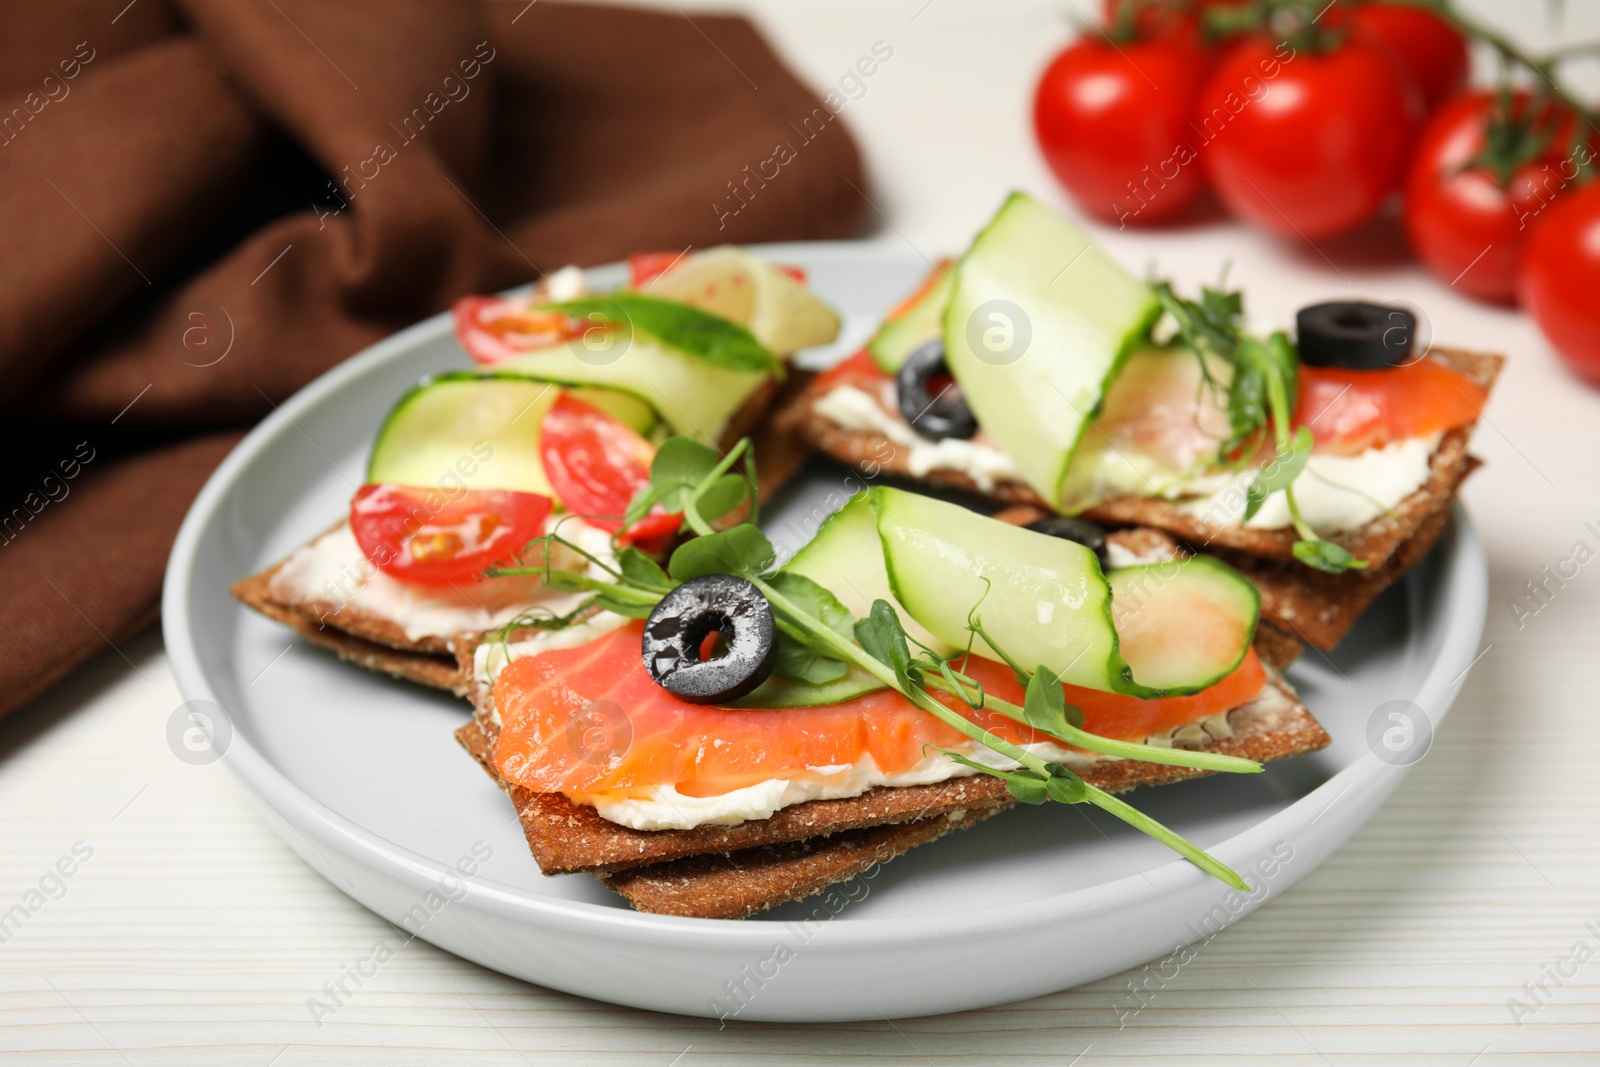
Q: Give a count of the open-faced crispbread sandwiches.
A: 3